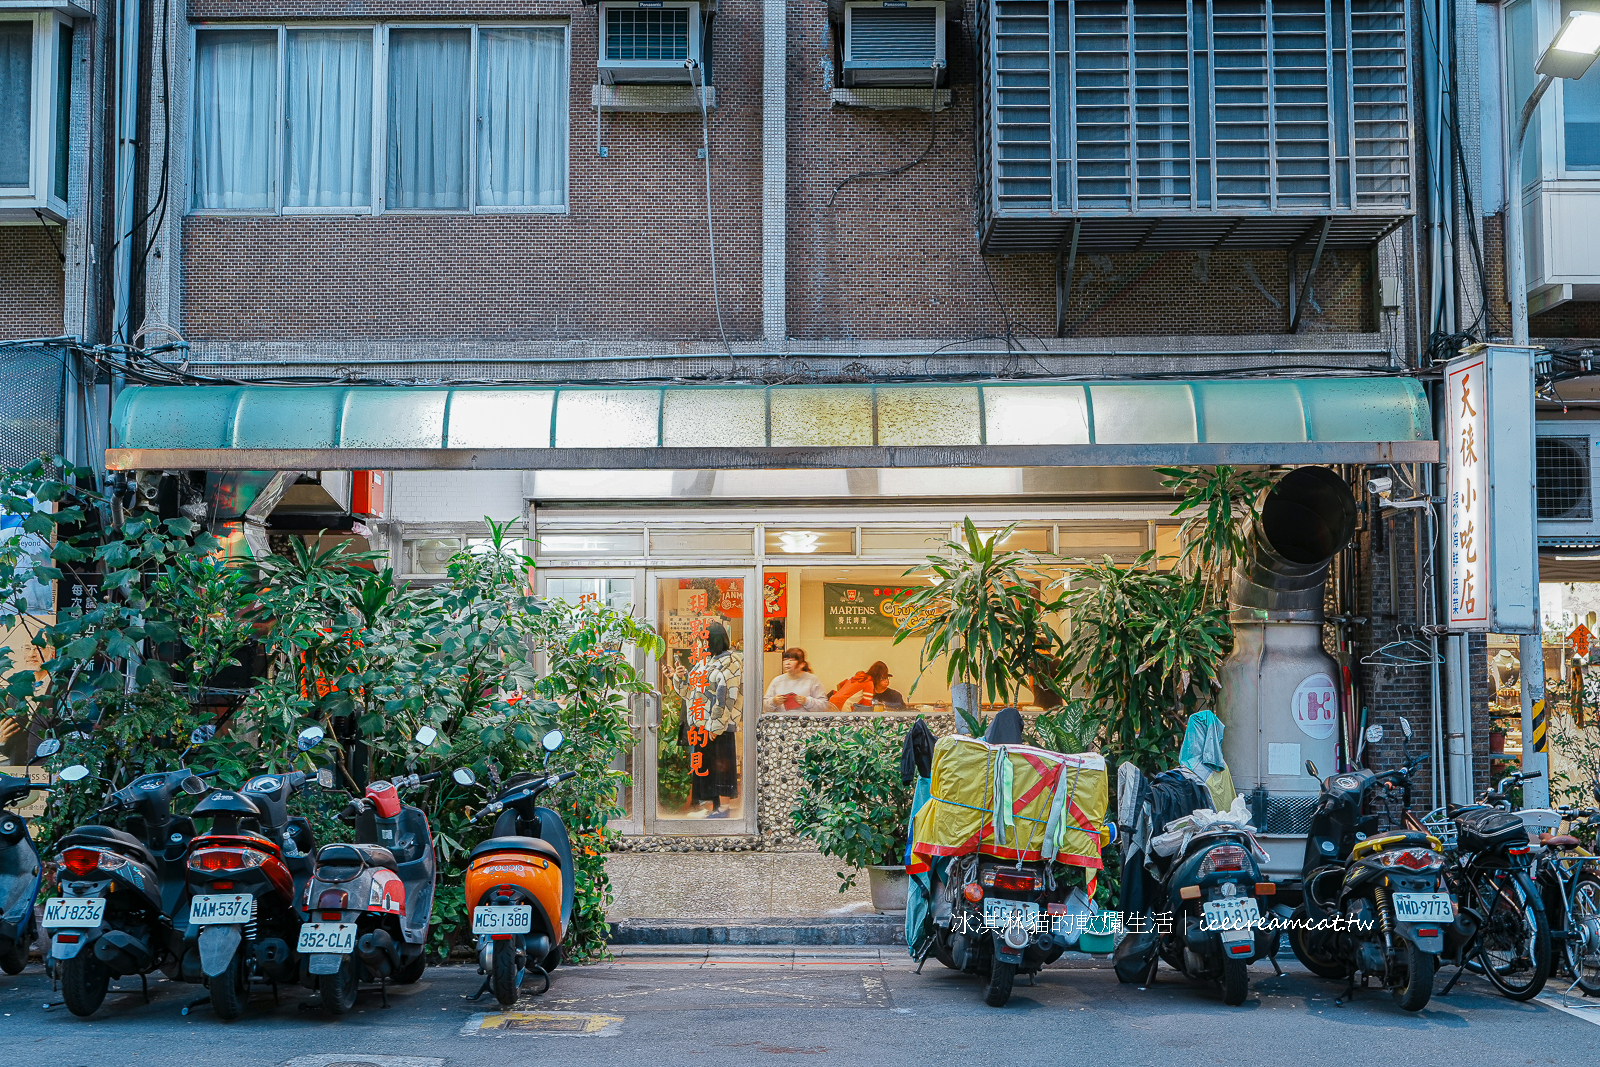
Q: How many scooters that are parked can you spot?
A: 8